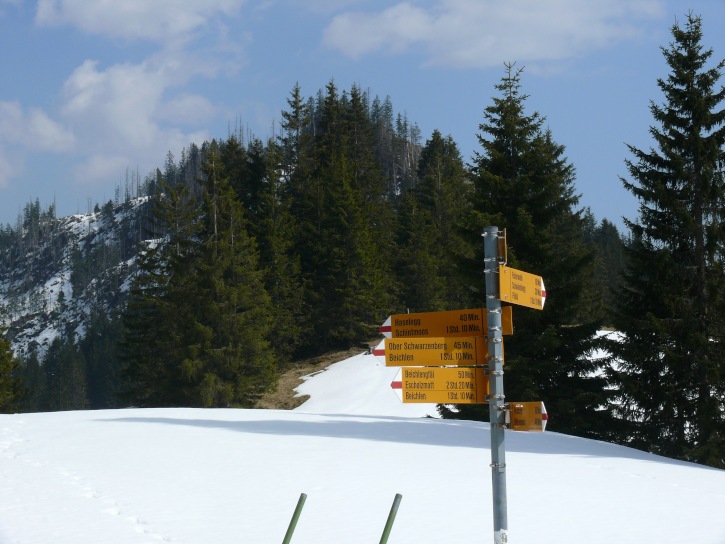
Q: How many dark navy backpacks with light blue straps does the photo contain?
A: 0